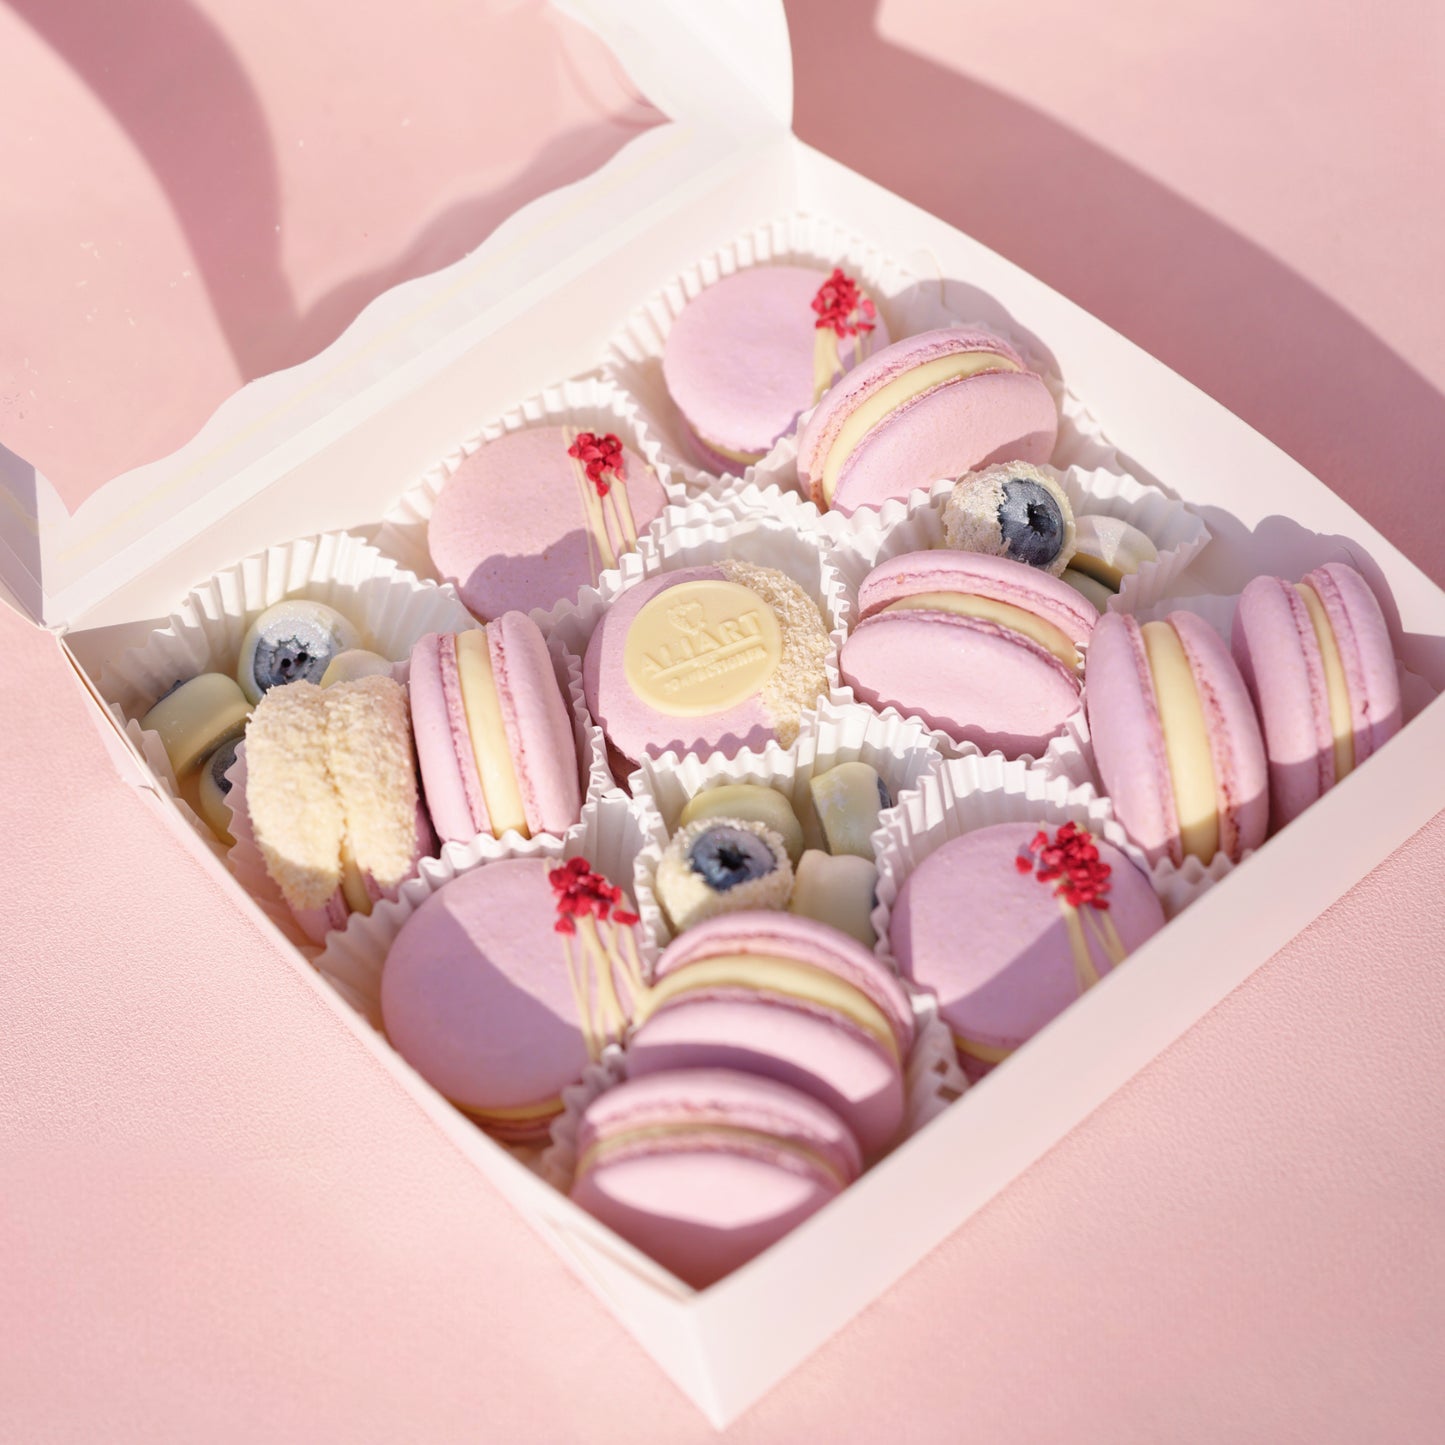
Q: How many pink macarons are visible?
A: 13